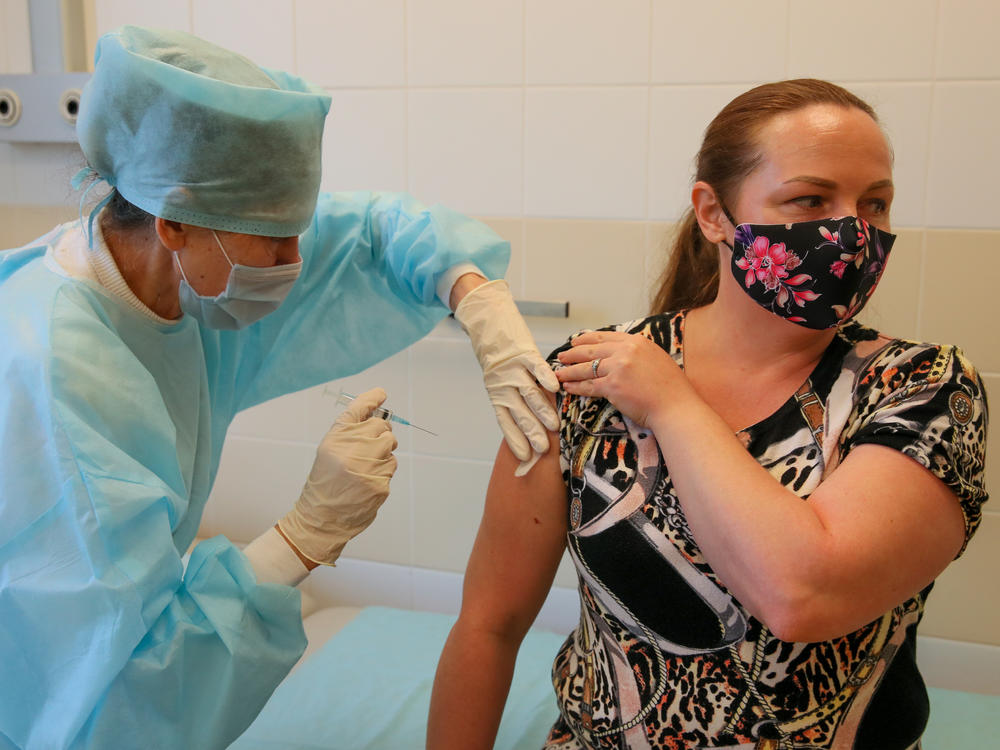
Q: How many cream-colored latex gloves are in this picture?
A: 2